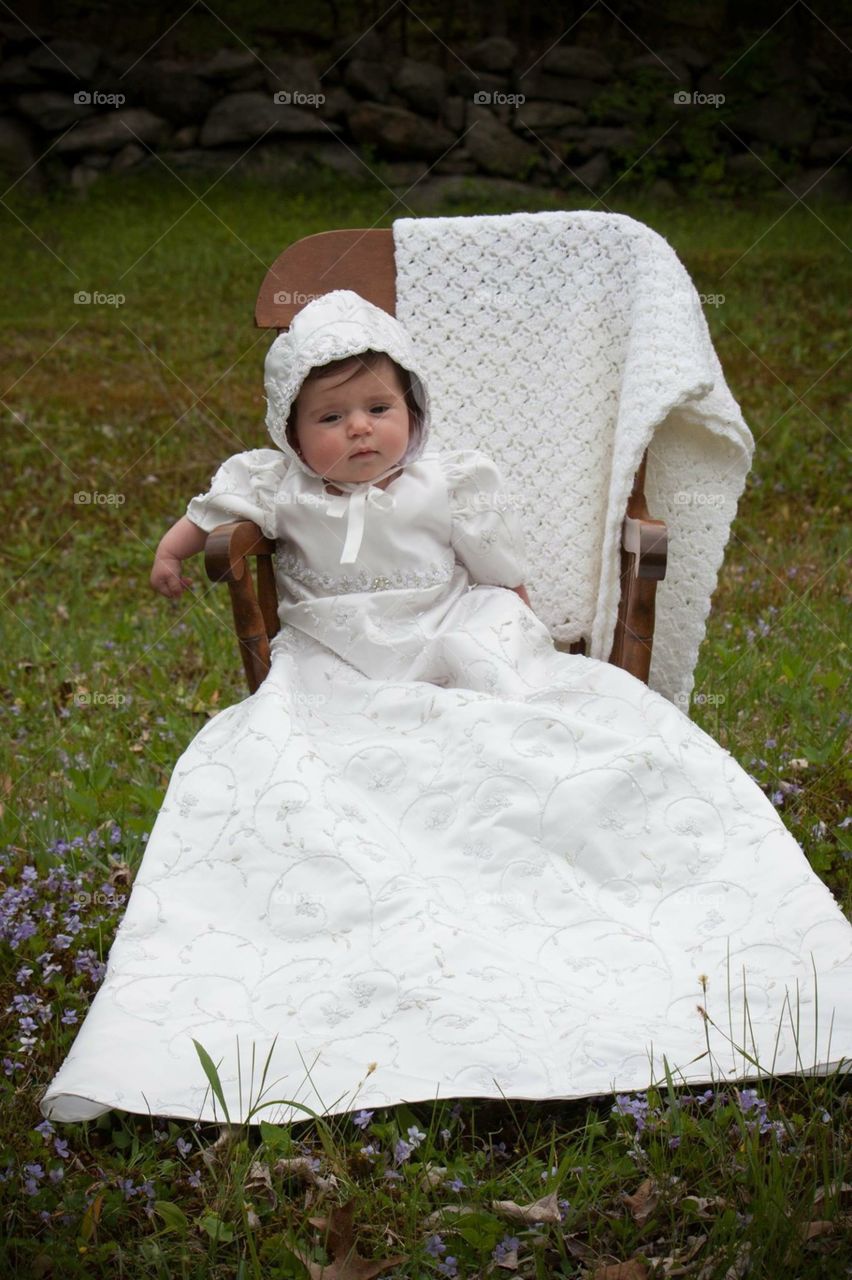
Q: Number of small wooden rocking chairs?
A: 1